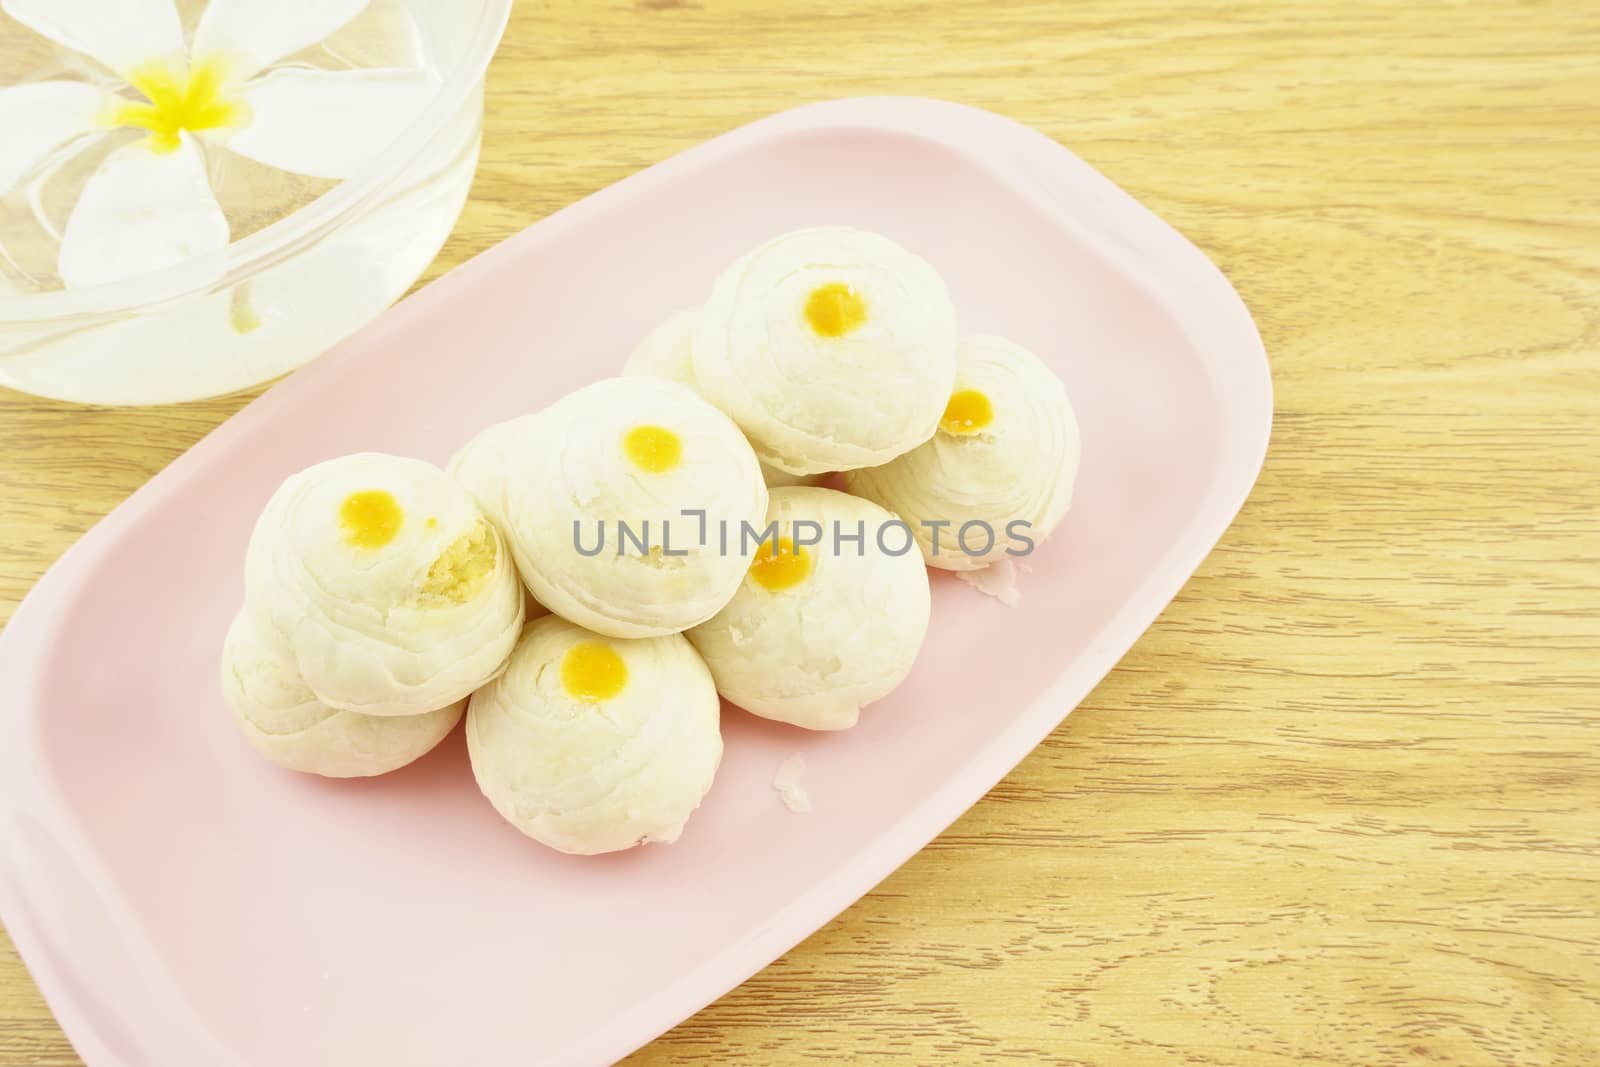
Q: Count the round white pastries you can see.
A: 9